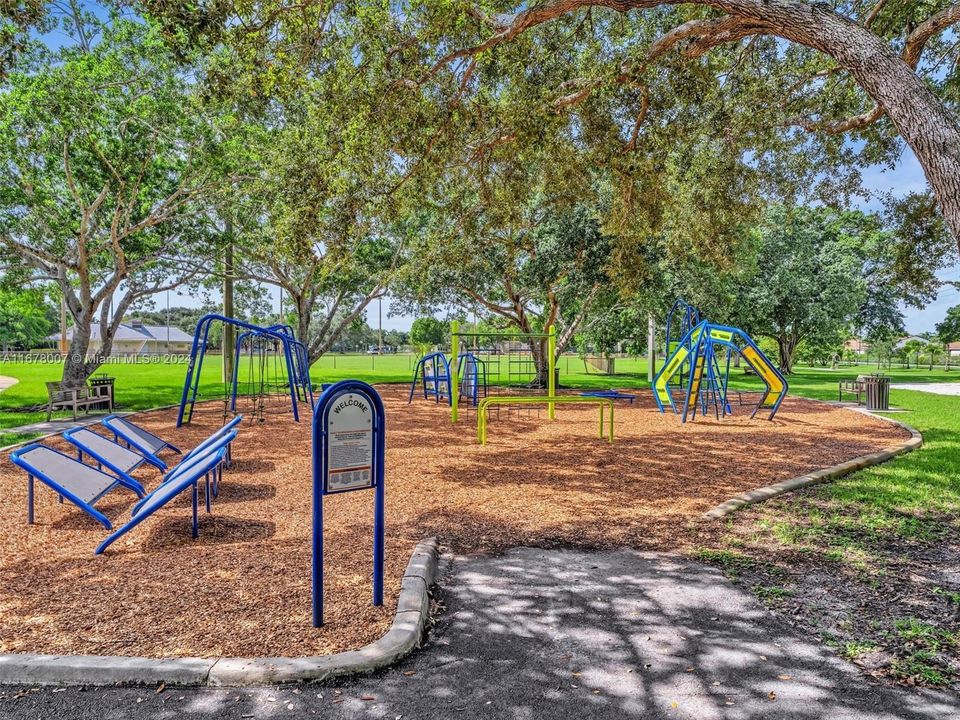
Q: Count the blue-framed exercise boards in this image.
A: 6